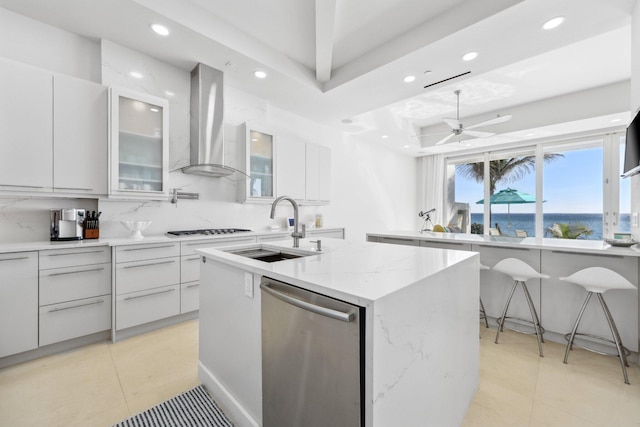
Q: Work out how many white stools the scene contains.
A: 3